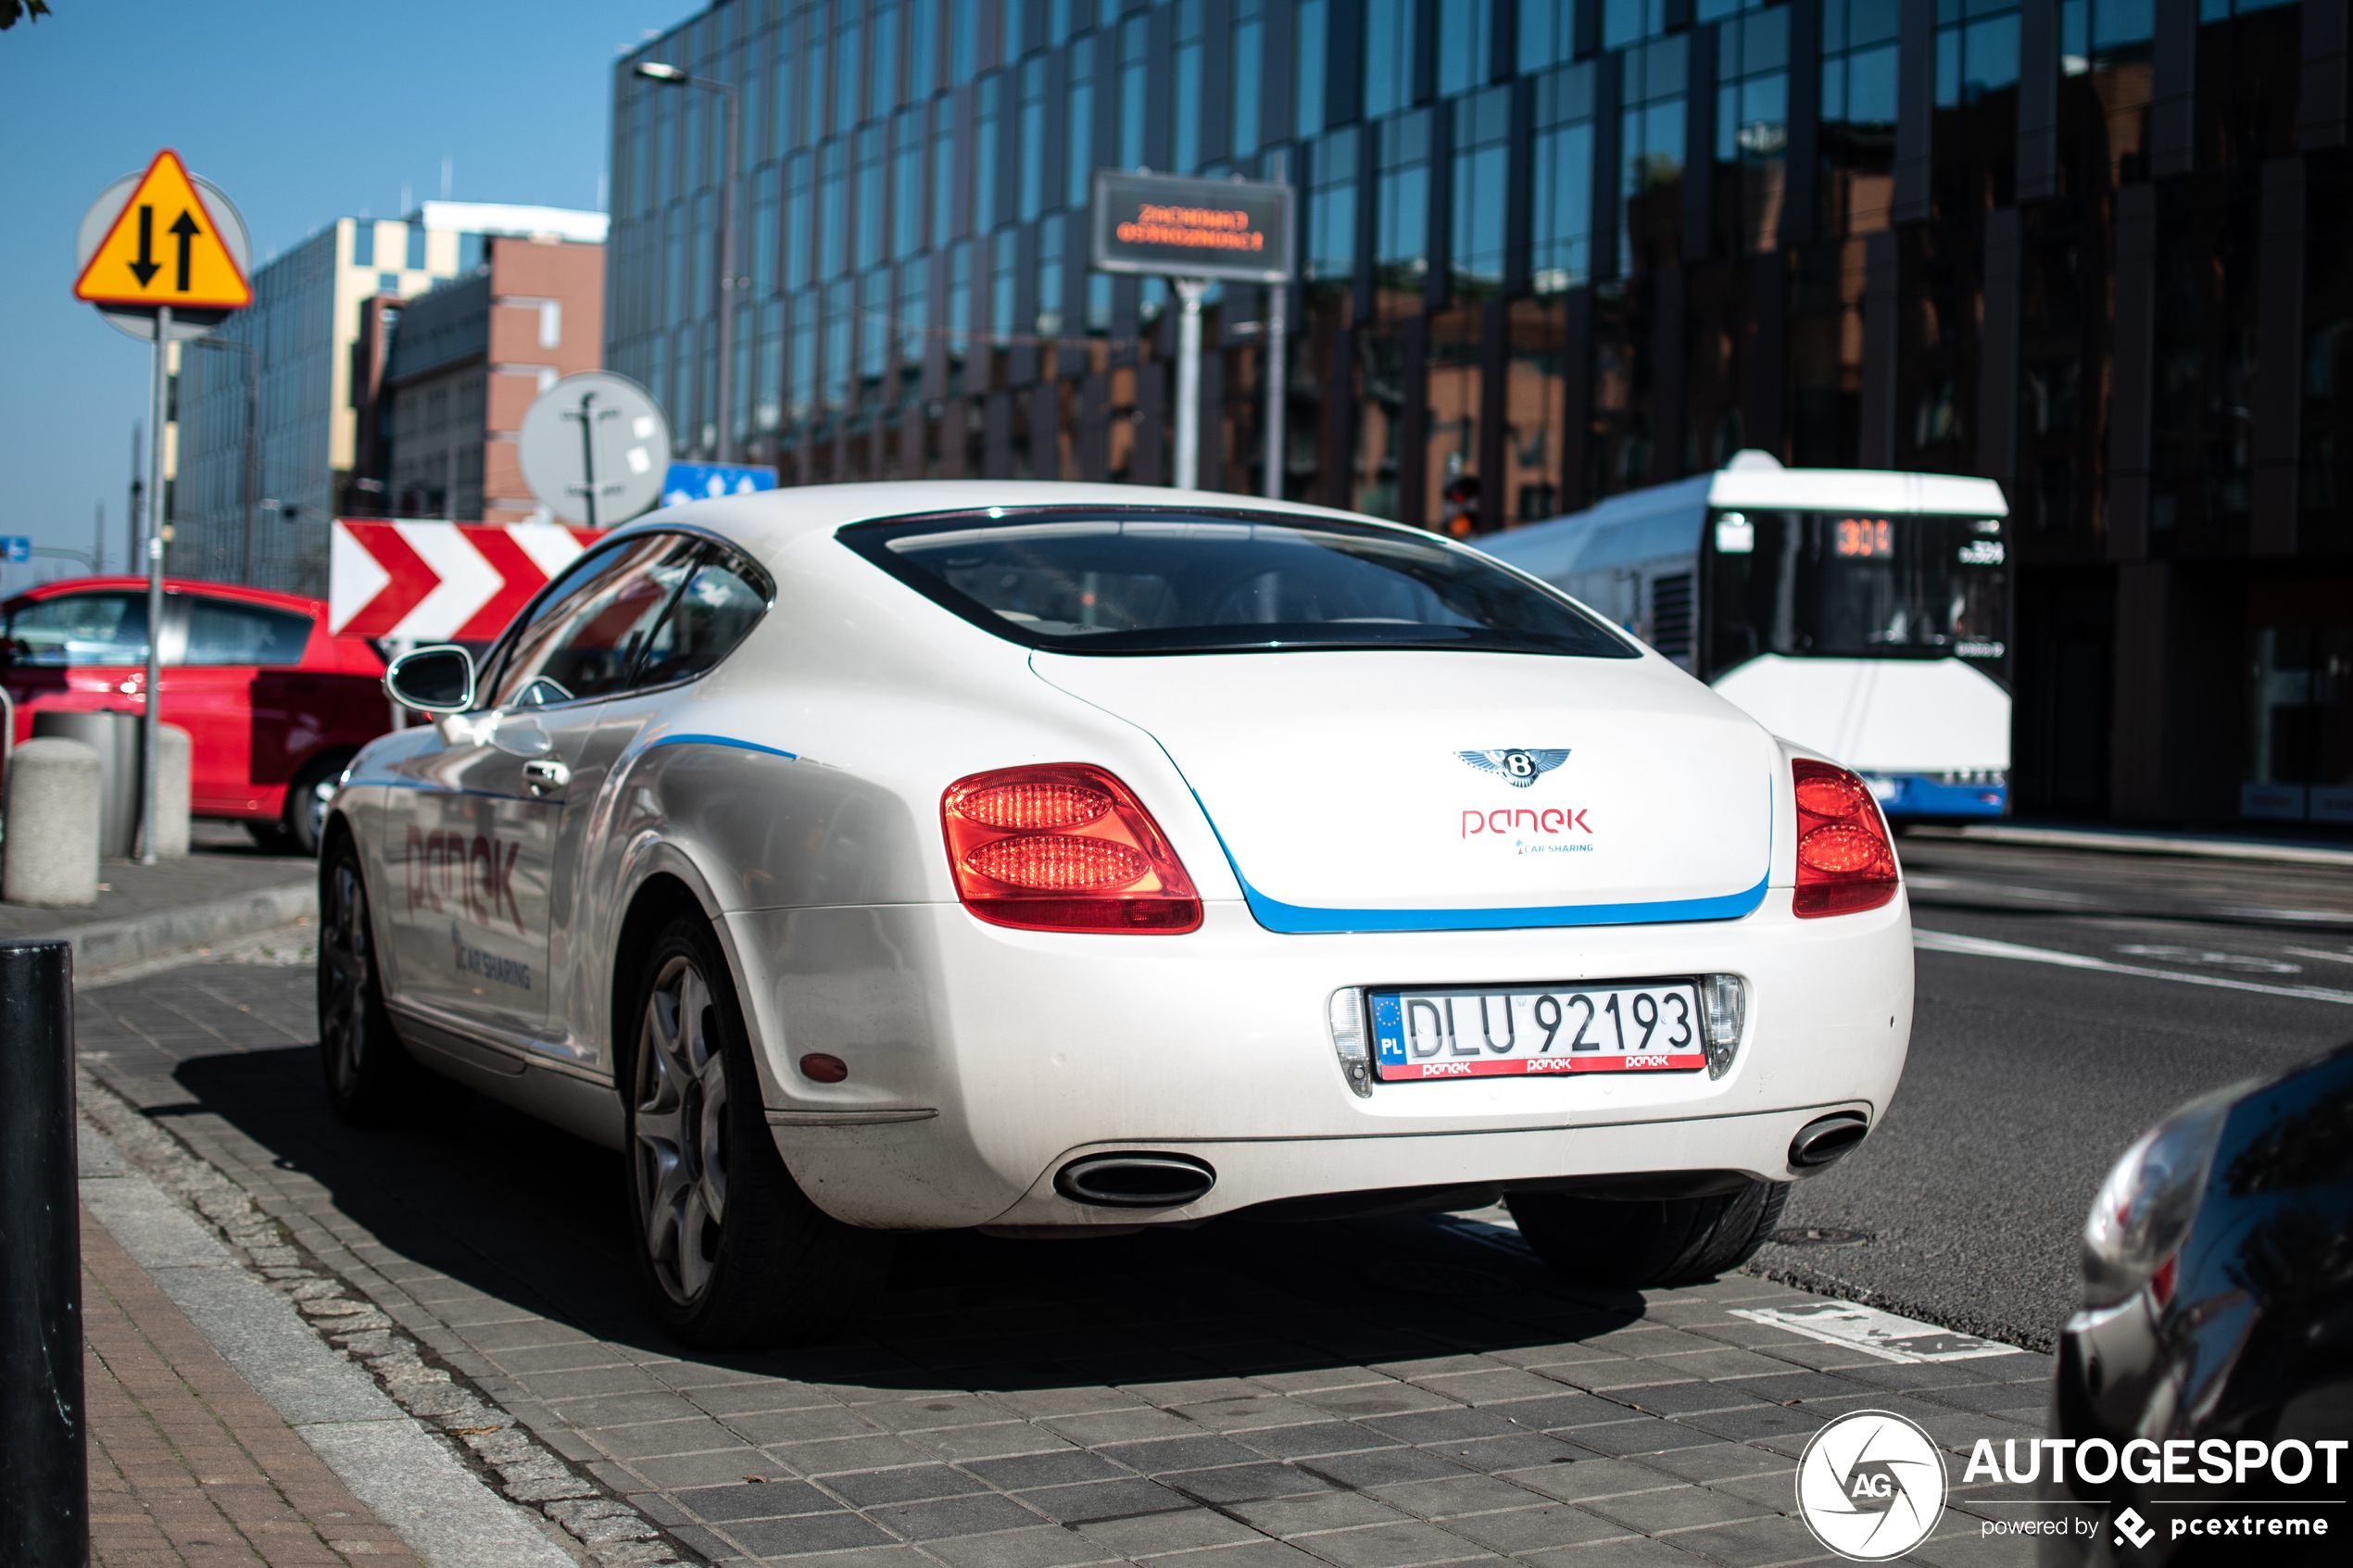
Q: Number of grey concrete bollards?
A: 2